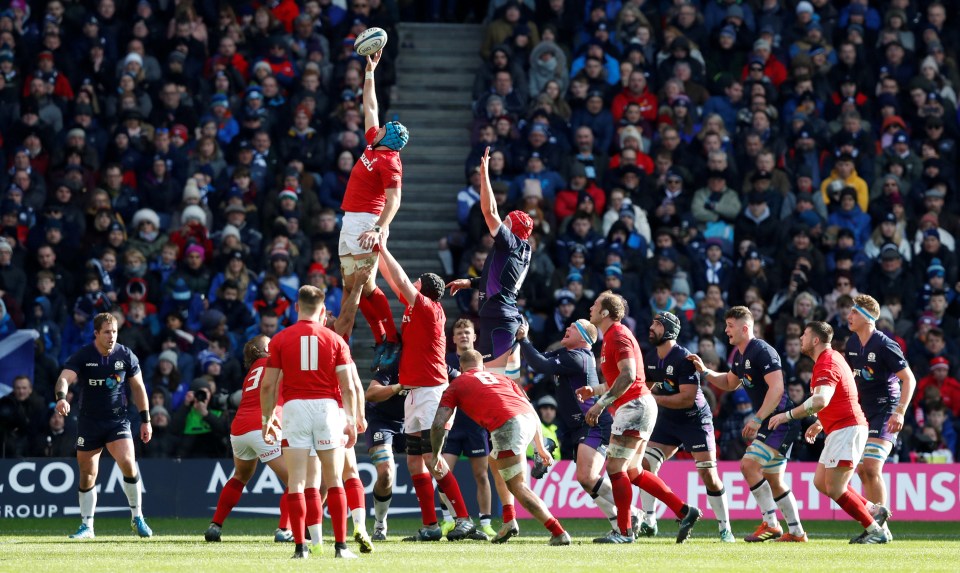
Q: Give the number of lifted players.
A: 2